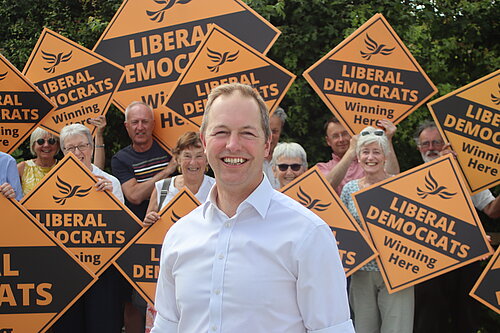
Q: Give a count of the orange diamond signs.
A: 12